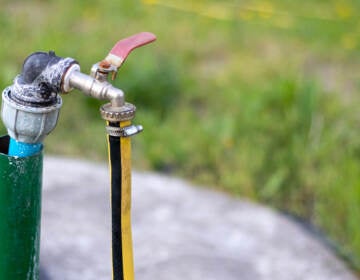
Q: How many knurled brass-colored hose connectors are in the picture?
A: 1